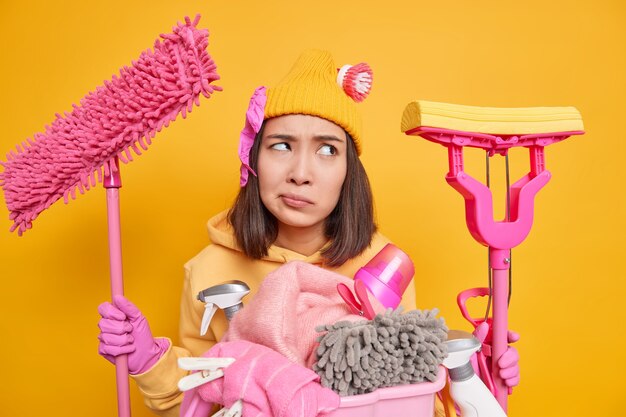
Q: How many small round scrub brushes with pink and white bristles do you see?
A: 1